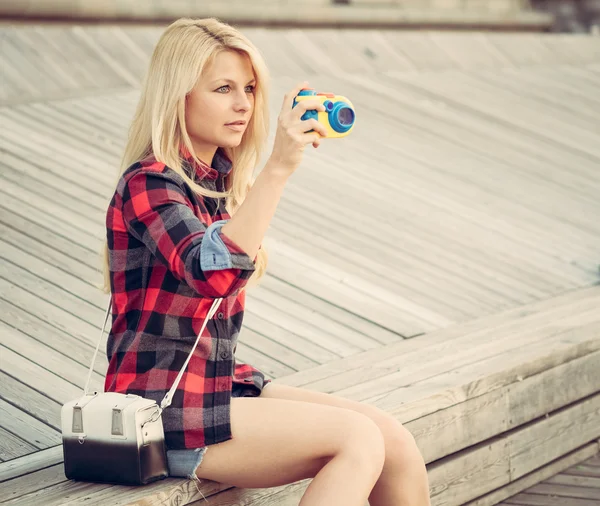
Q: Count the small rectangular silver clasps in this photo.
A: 2